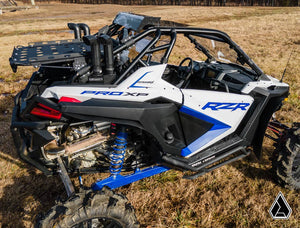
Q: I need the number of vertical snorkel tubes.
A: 4